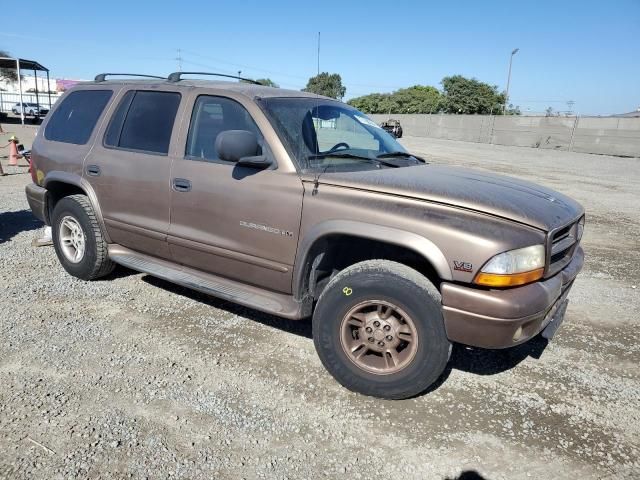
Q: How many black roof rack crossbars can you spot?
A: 2